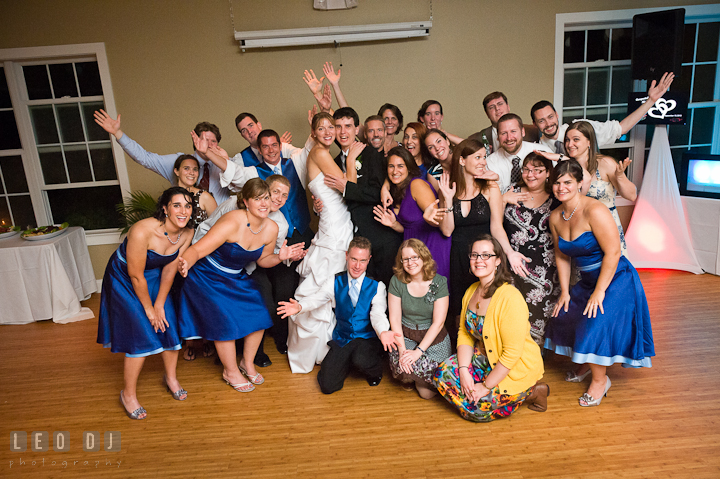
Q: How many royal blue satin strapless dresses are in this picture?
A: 3